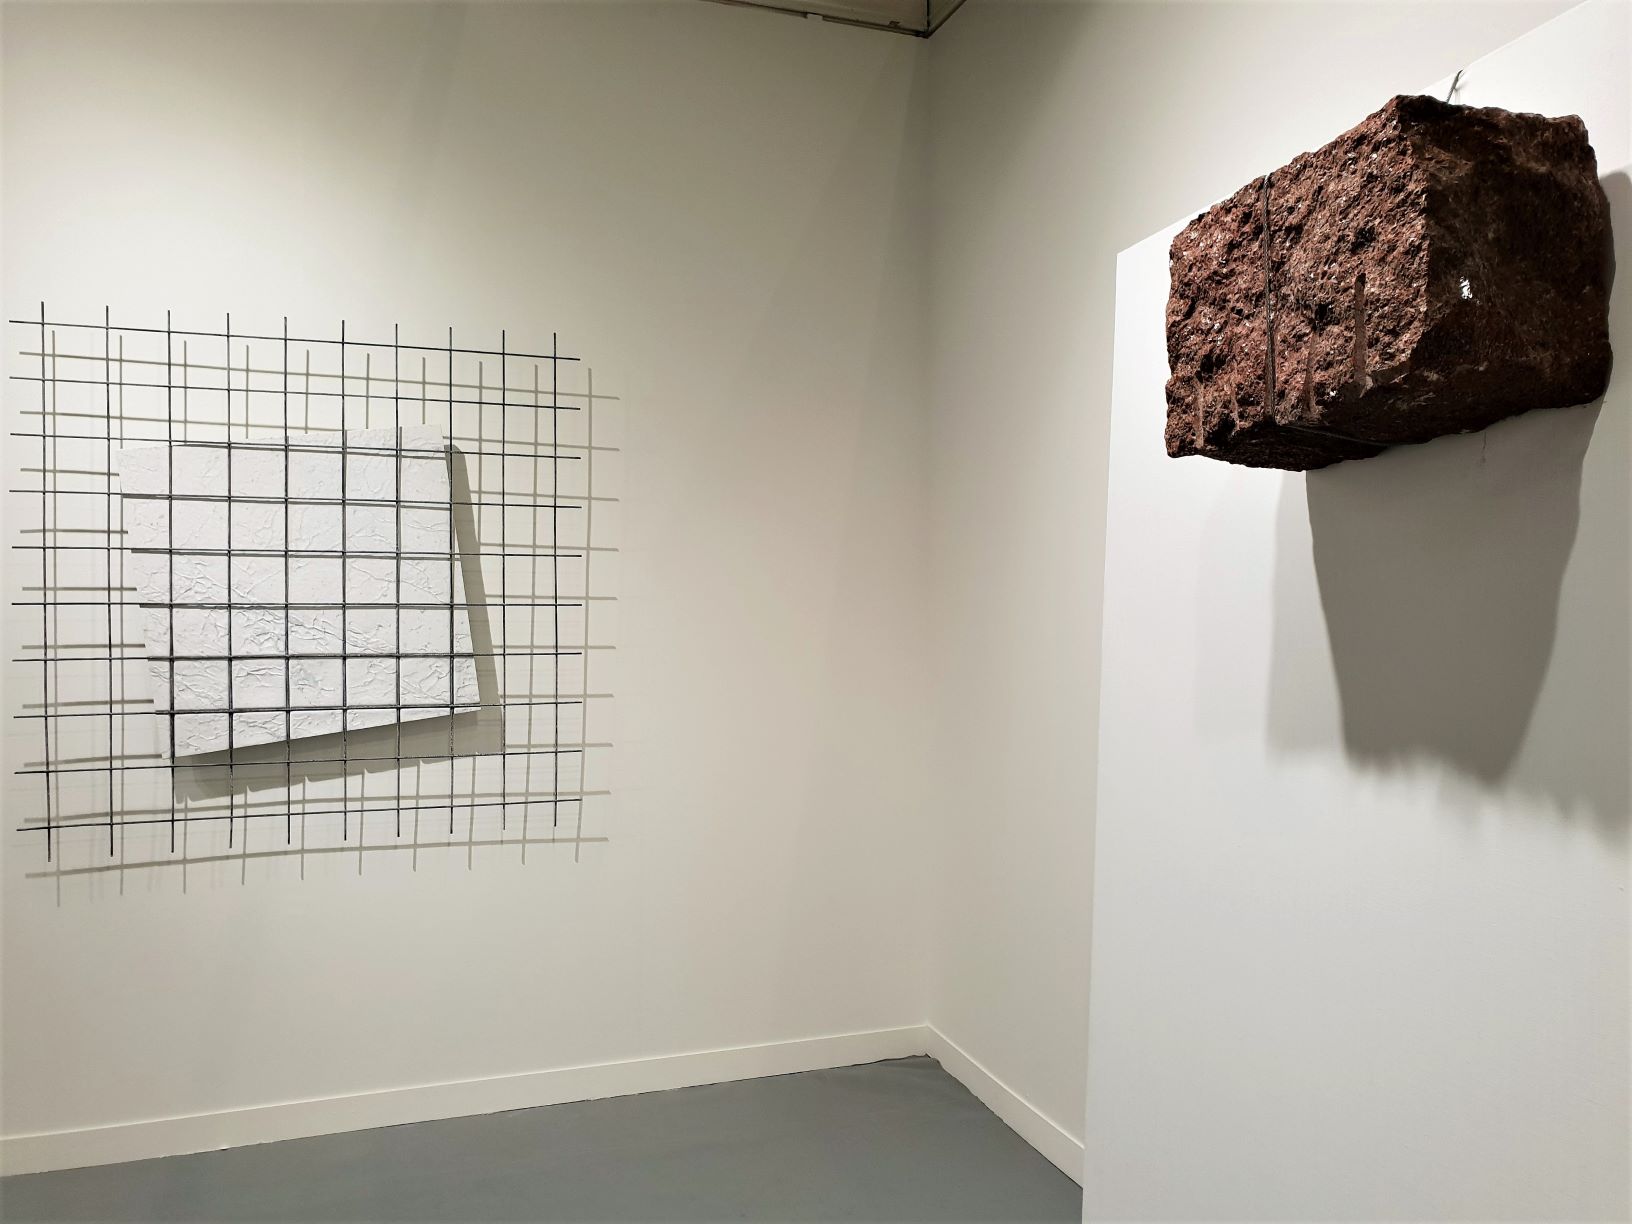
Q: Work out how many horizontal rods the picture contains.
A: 10